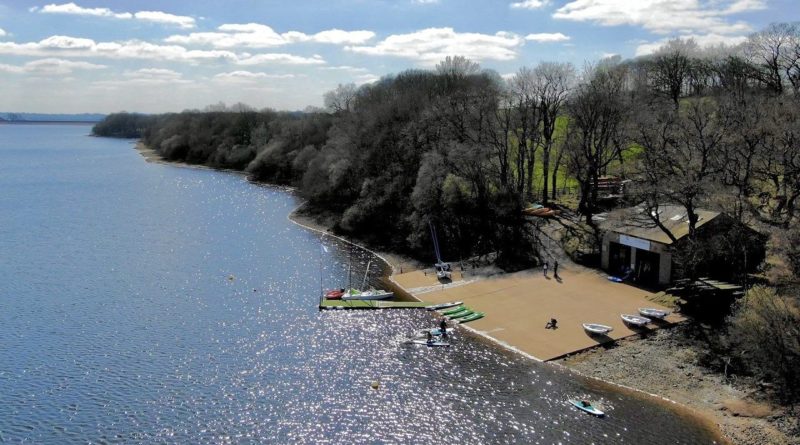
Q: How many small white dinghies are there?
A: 3